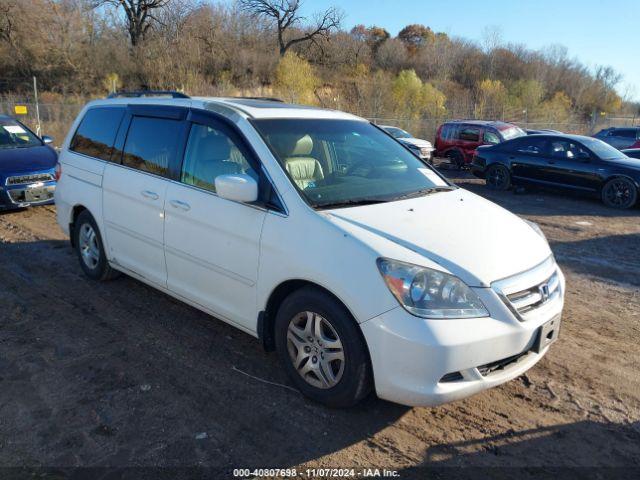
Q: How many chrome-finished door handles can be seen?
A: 0